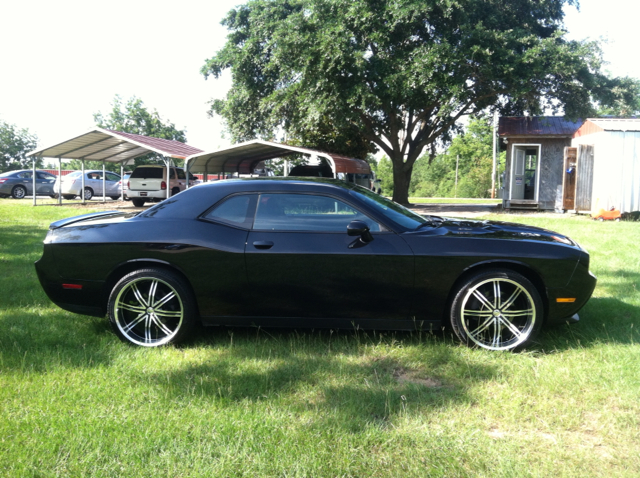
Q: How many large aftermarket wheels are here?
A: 2